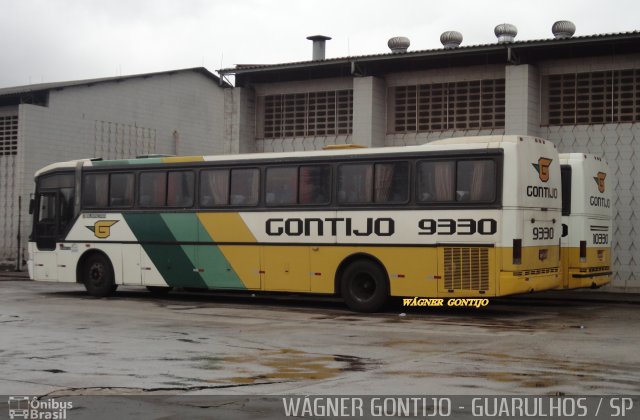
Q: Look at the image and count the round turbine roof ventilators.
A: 4